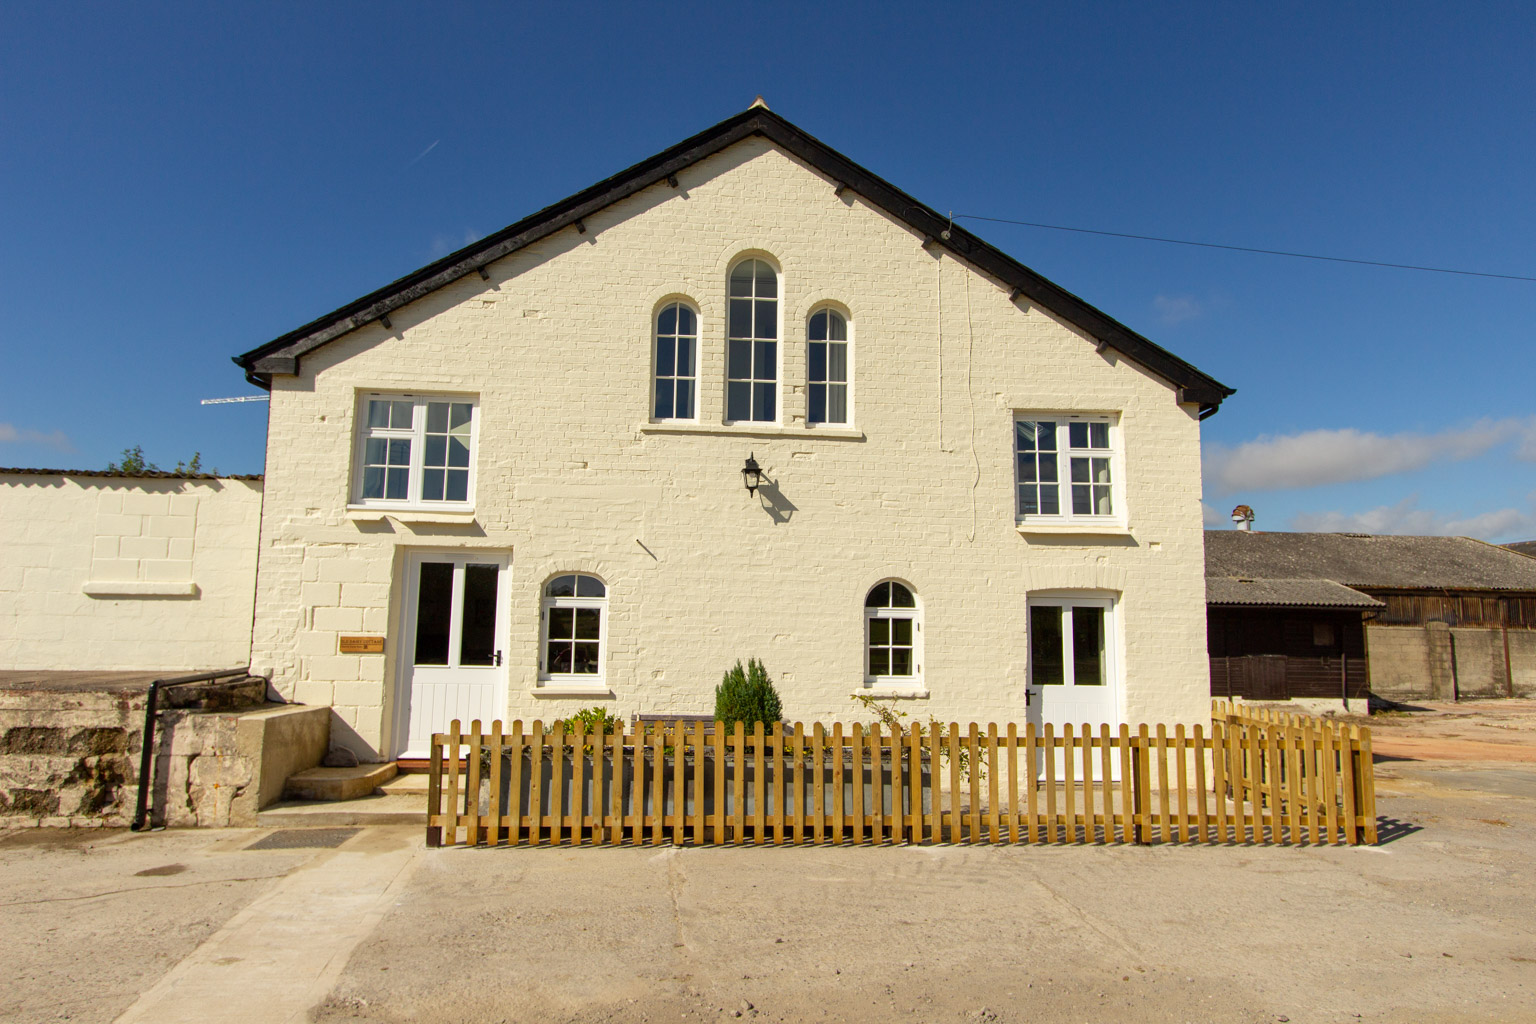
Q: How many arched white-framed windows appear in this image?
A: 5